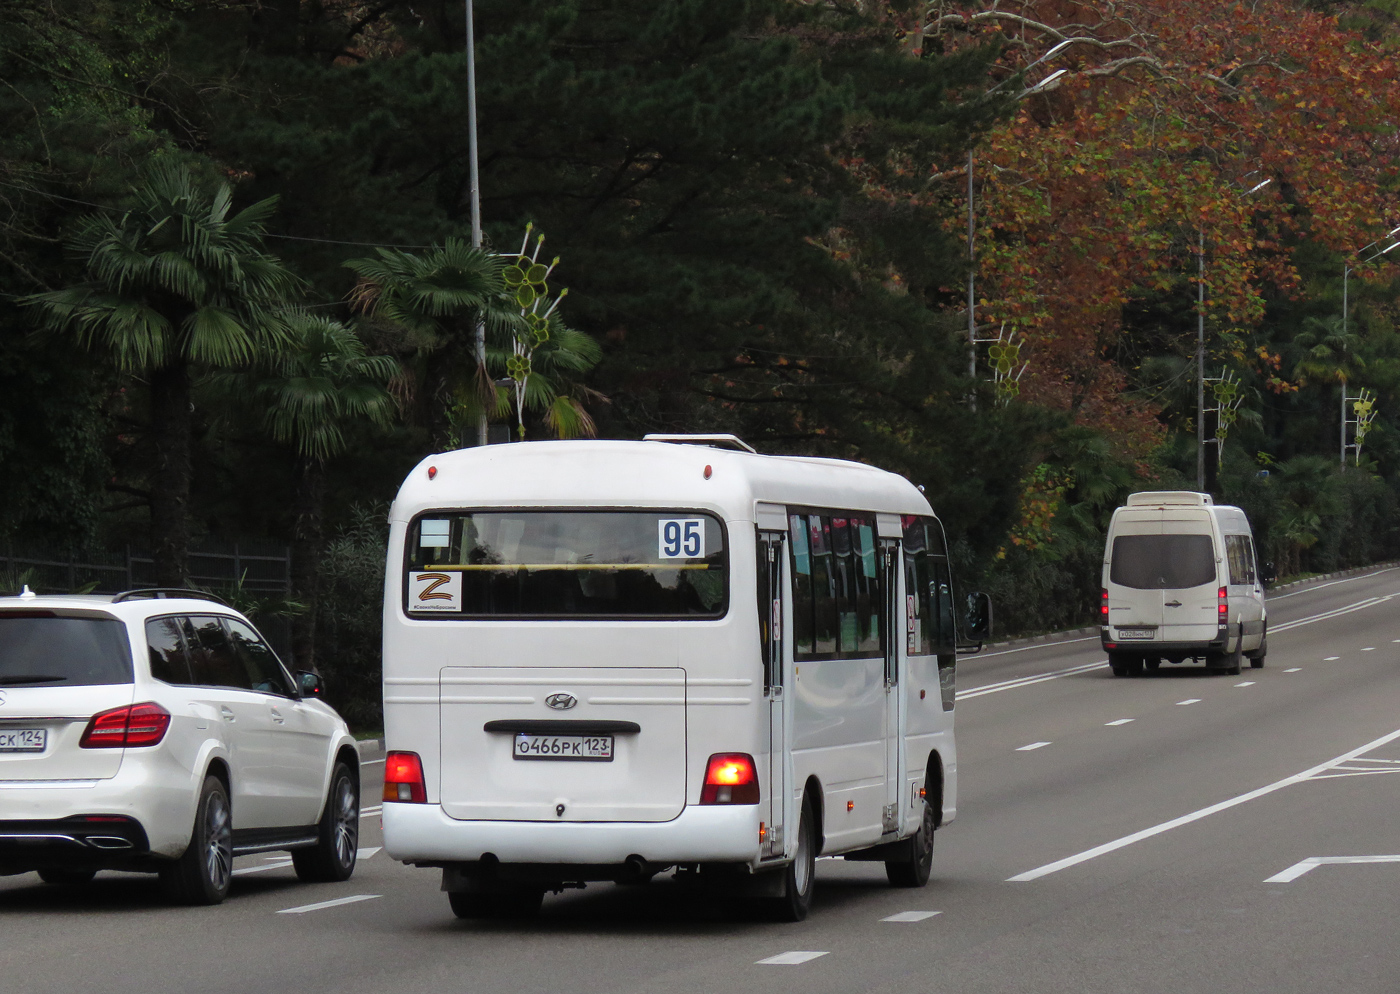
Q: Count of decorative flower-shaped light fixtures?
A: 4